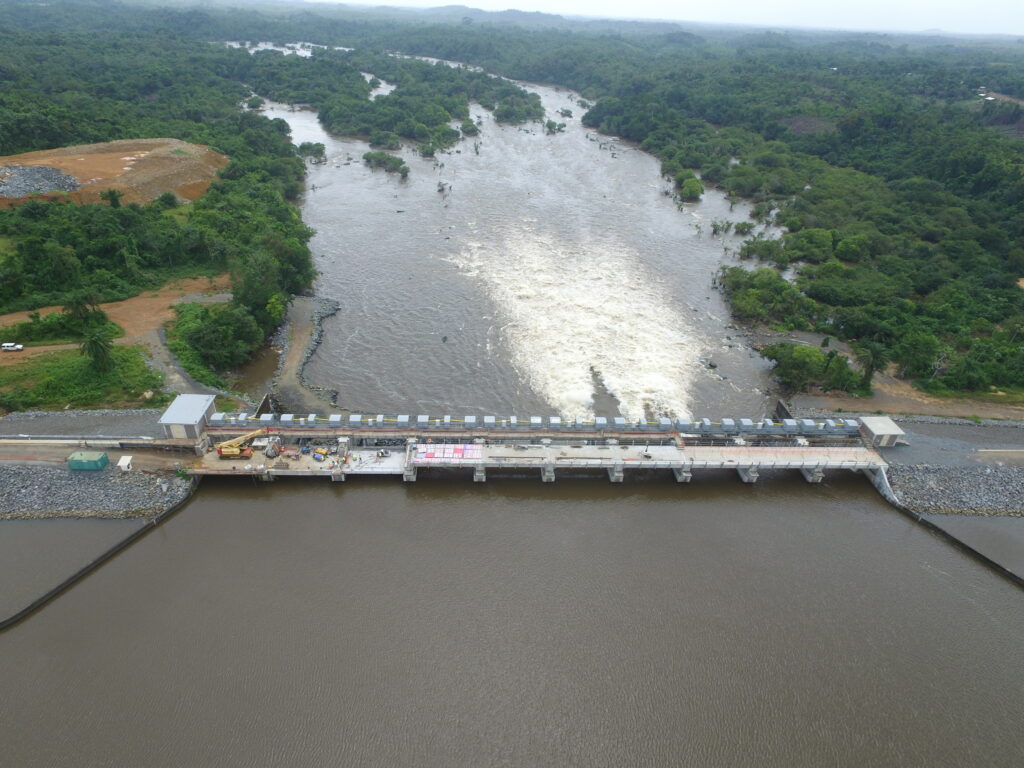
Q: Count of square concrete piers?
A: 9